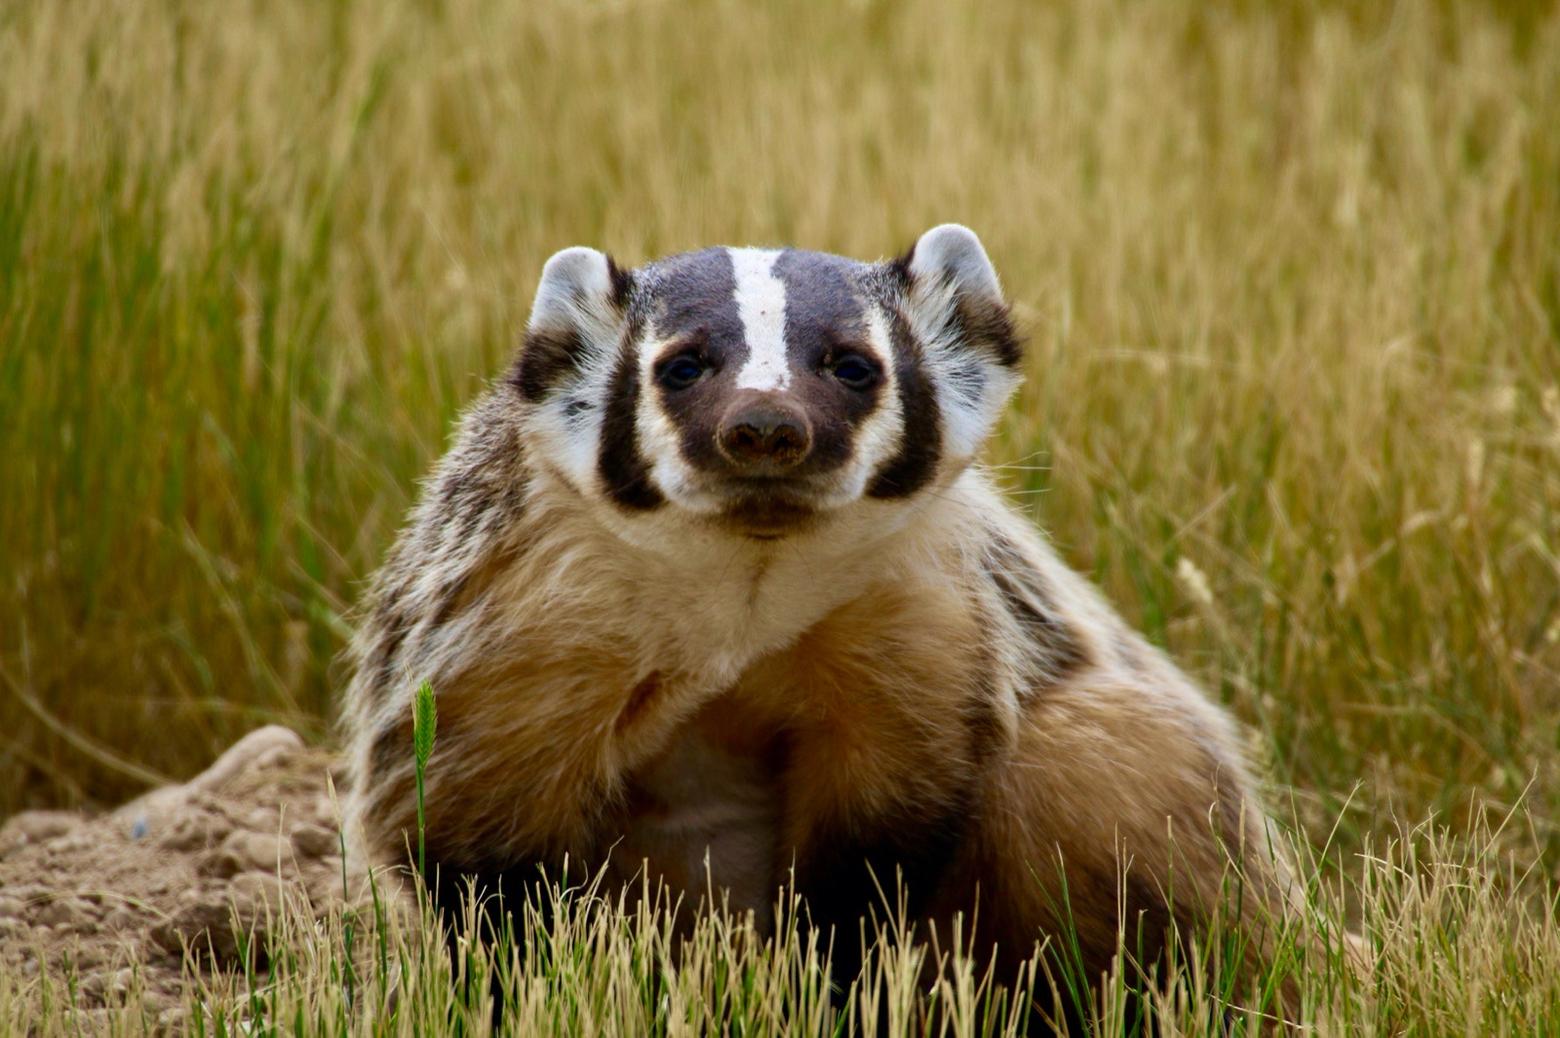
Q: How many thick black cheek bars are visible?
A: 2